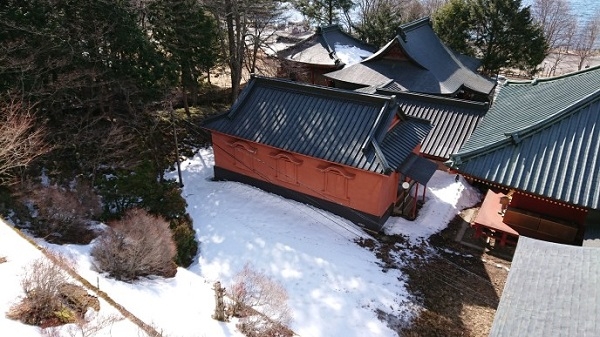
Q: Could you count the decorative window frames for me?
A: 3